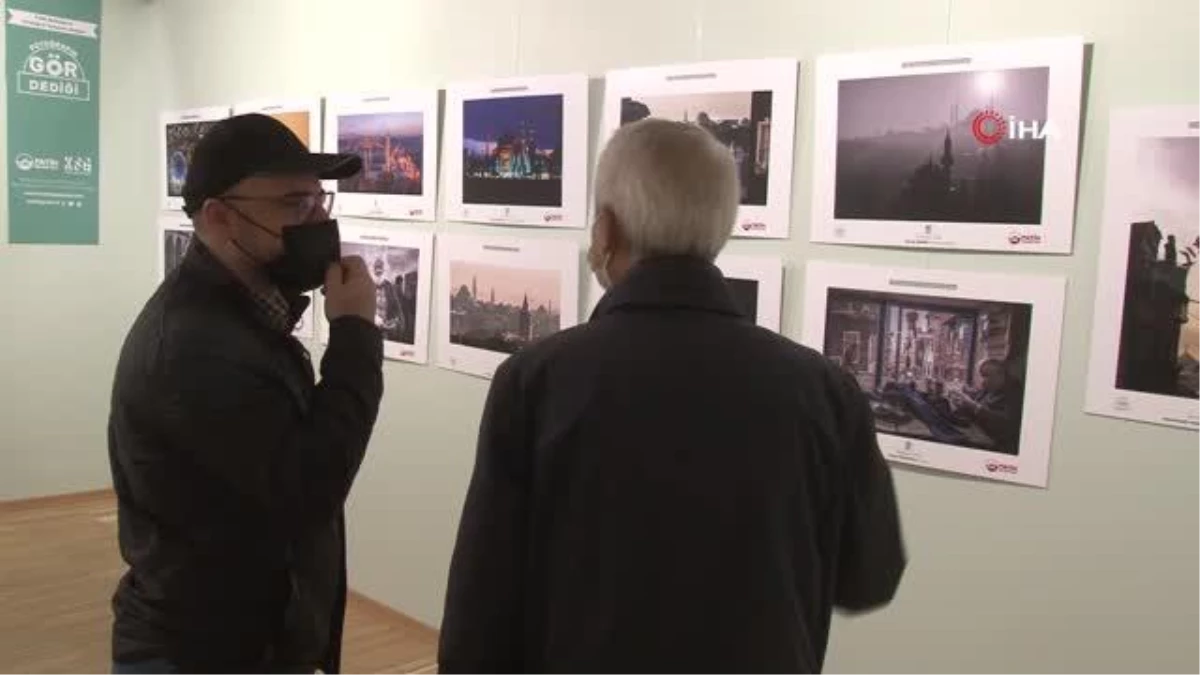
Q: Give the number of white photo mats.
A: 13